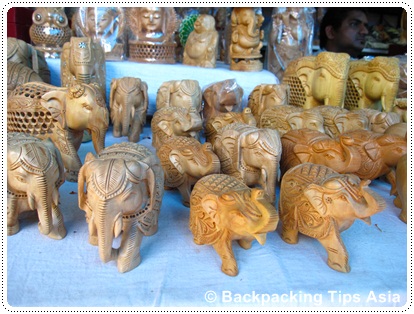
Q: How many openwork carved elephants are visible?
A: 3